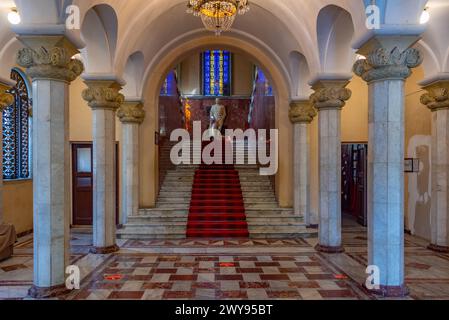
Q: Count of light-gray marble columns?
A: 7